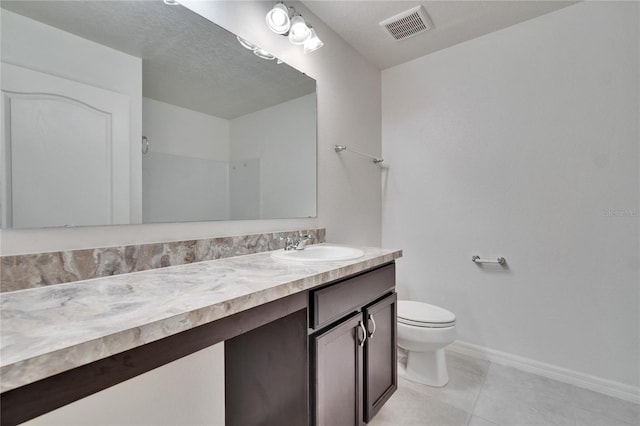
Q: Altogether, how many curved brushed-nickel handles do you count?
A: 2